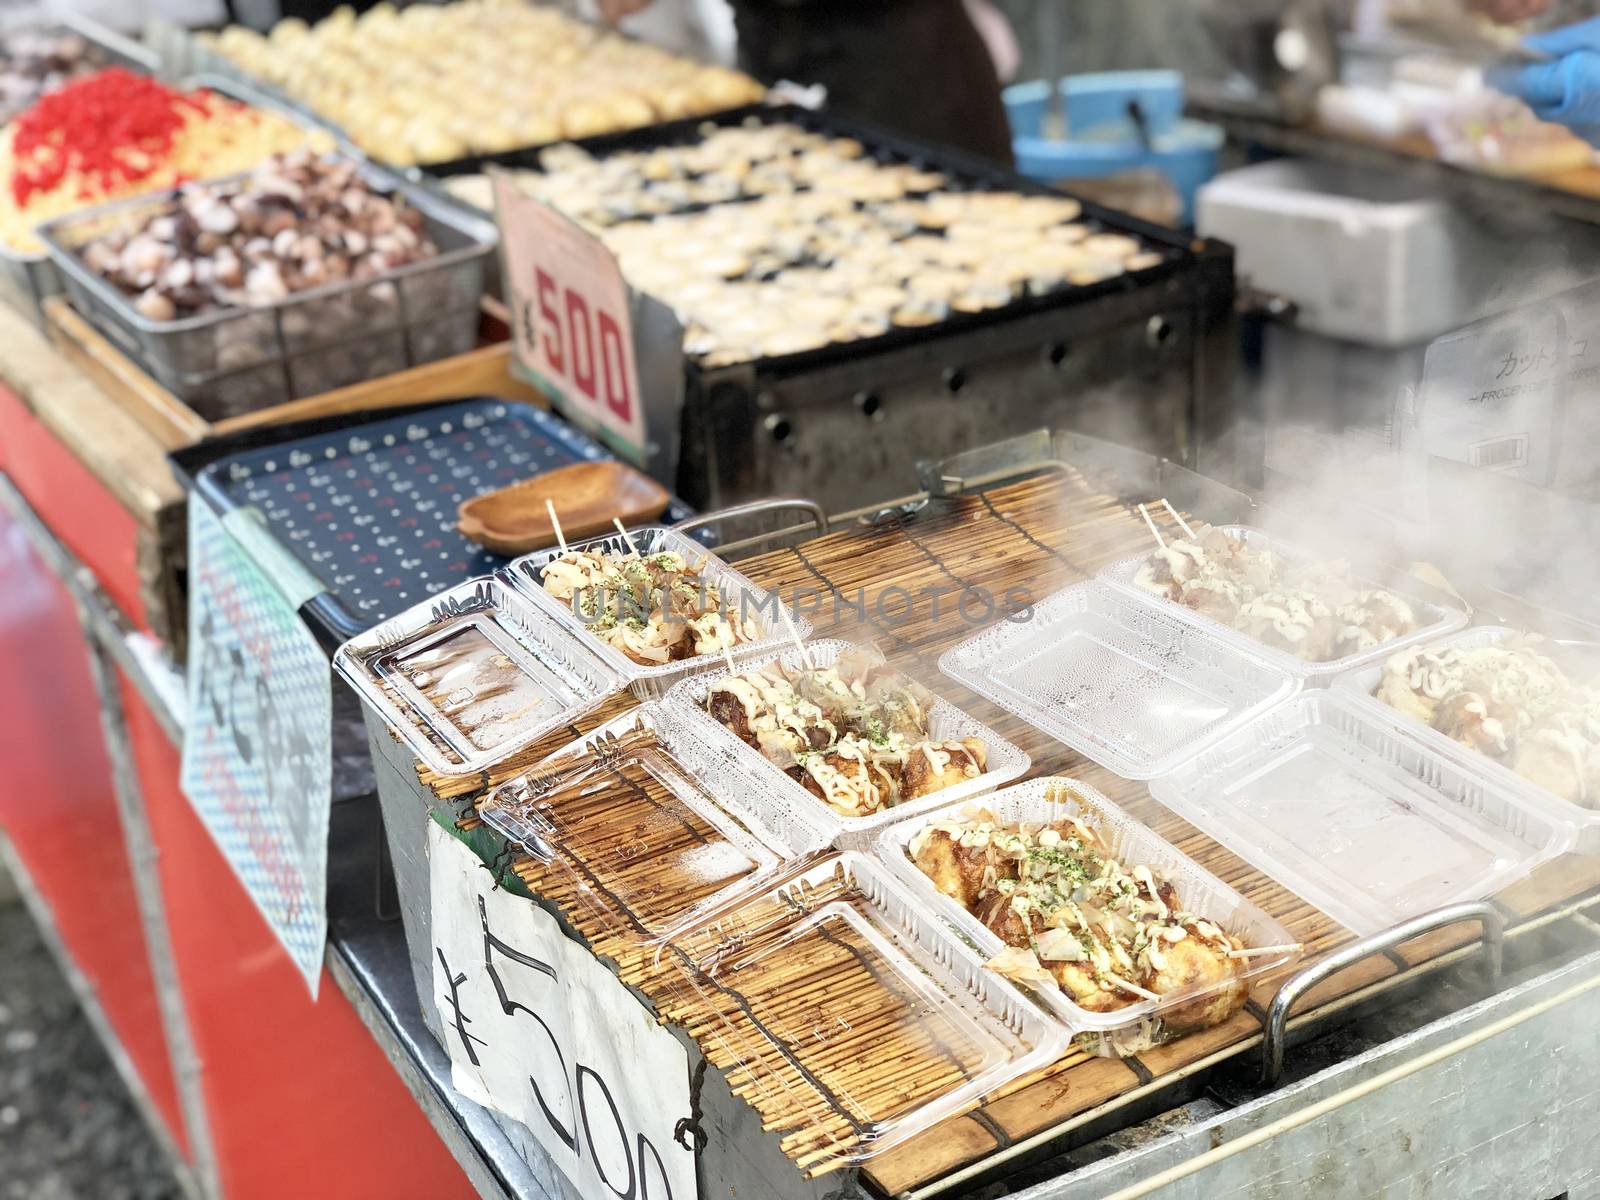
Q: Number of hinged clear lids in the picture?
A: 5